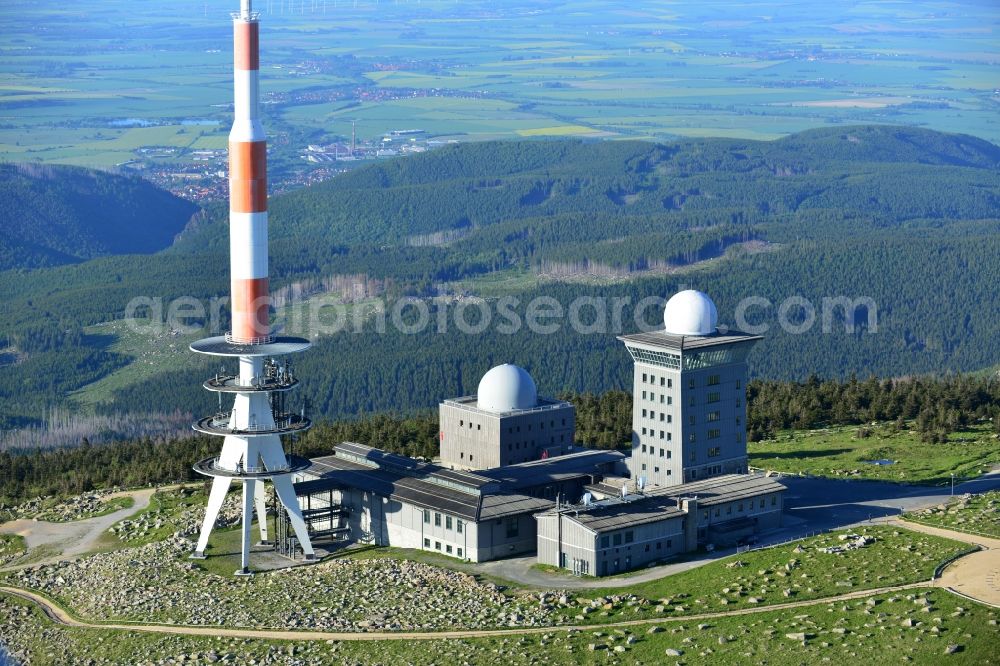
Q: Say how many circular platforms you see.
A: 4